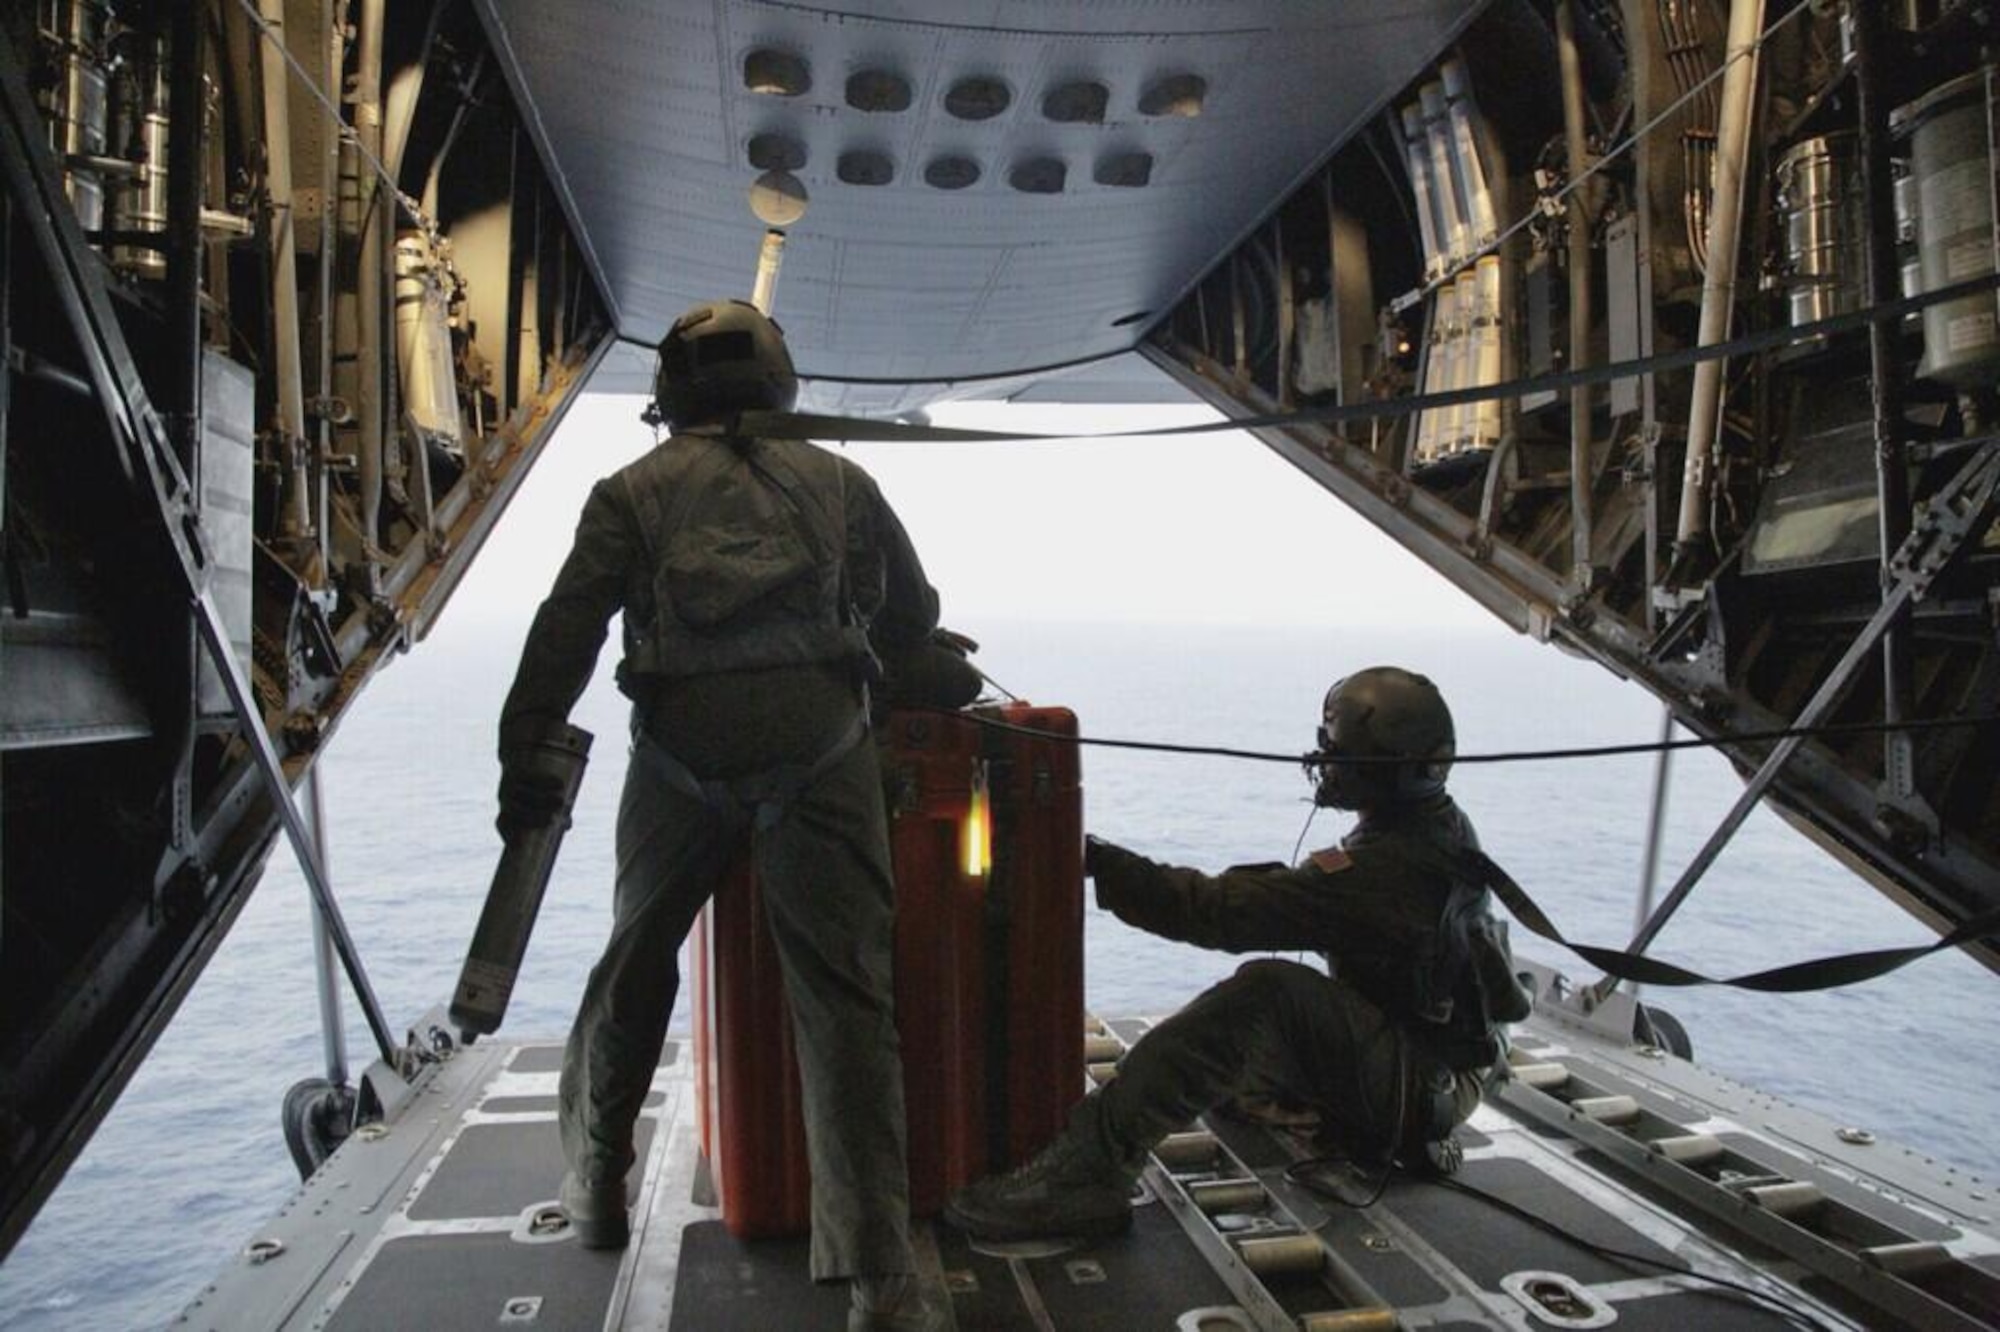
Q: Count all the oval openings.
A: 10